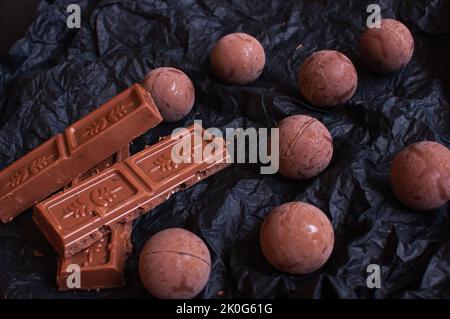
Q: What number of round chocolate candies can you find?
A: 8